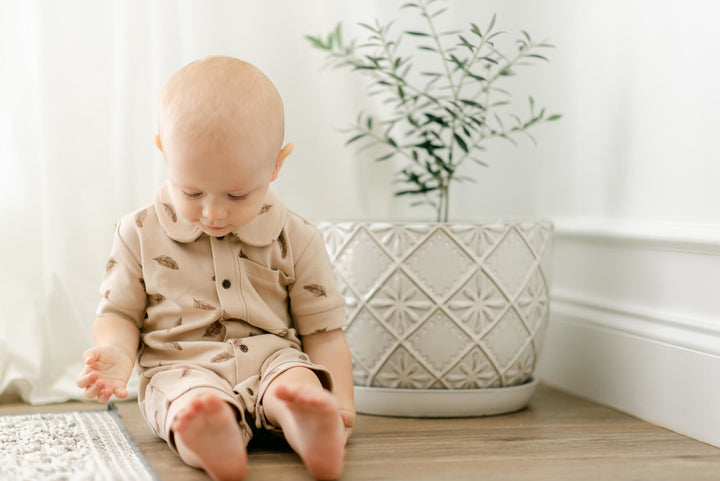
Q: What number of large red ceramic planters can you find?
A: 0